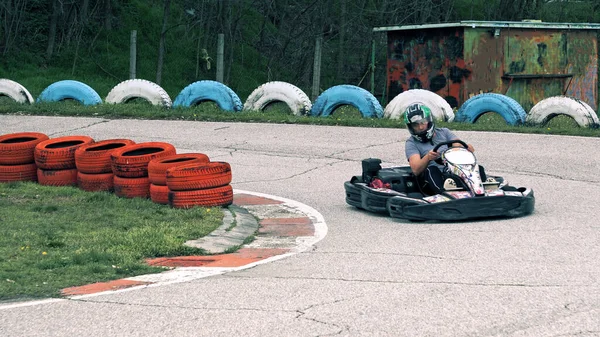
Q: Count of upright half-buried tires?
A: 9